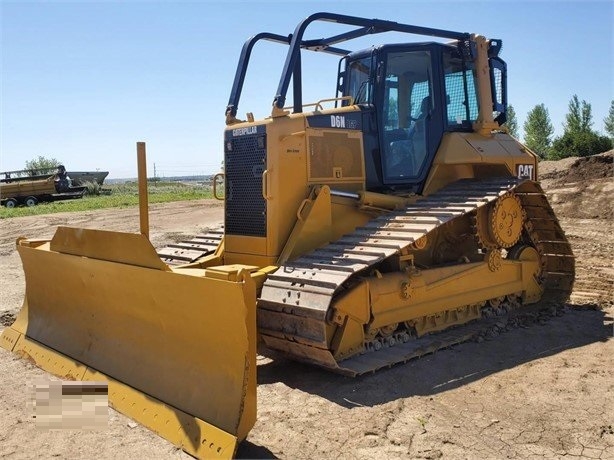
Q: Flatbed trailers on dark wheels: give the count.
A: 1